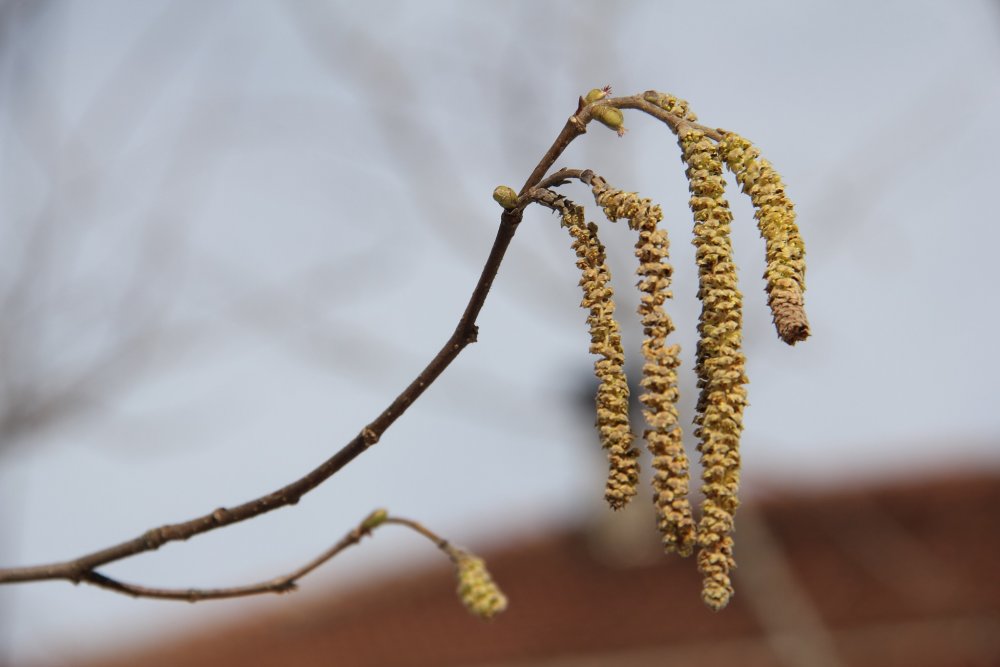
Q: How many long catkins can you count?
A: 4